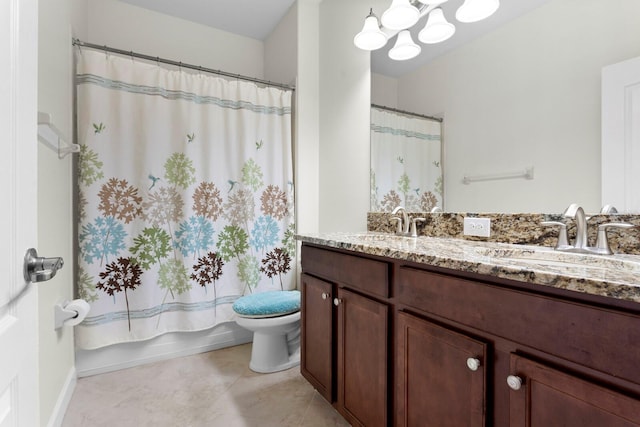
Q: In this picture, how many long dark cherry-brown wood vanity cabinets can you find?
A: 1